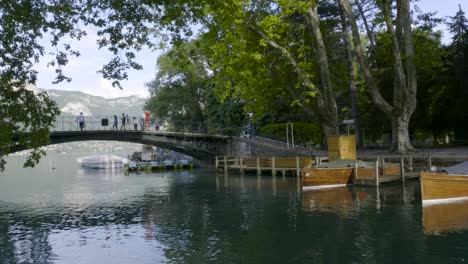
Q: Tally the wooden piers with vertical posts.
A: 2